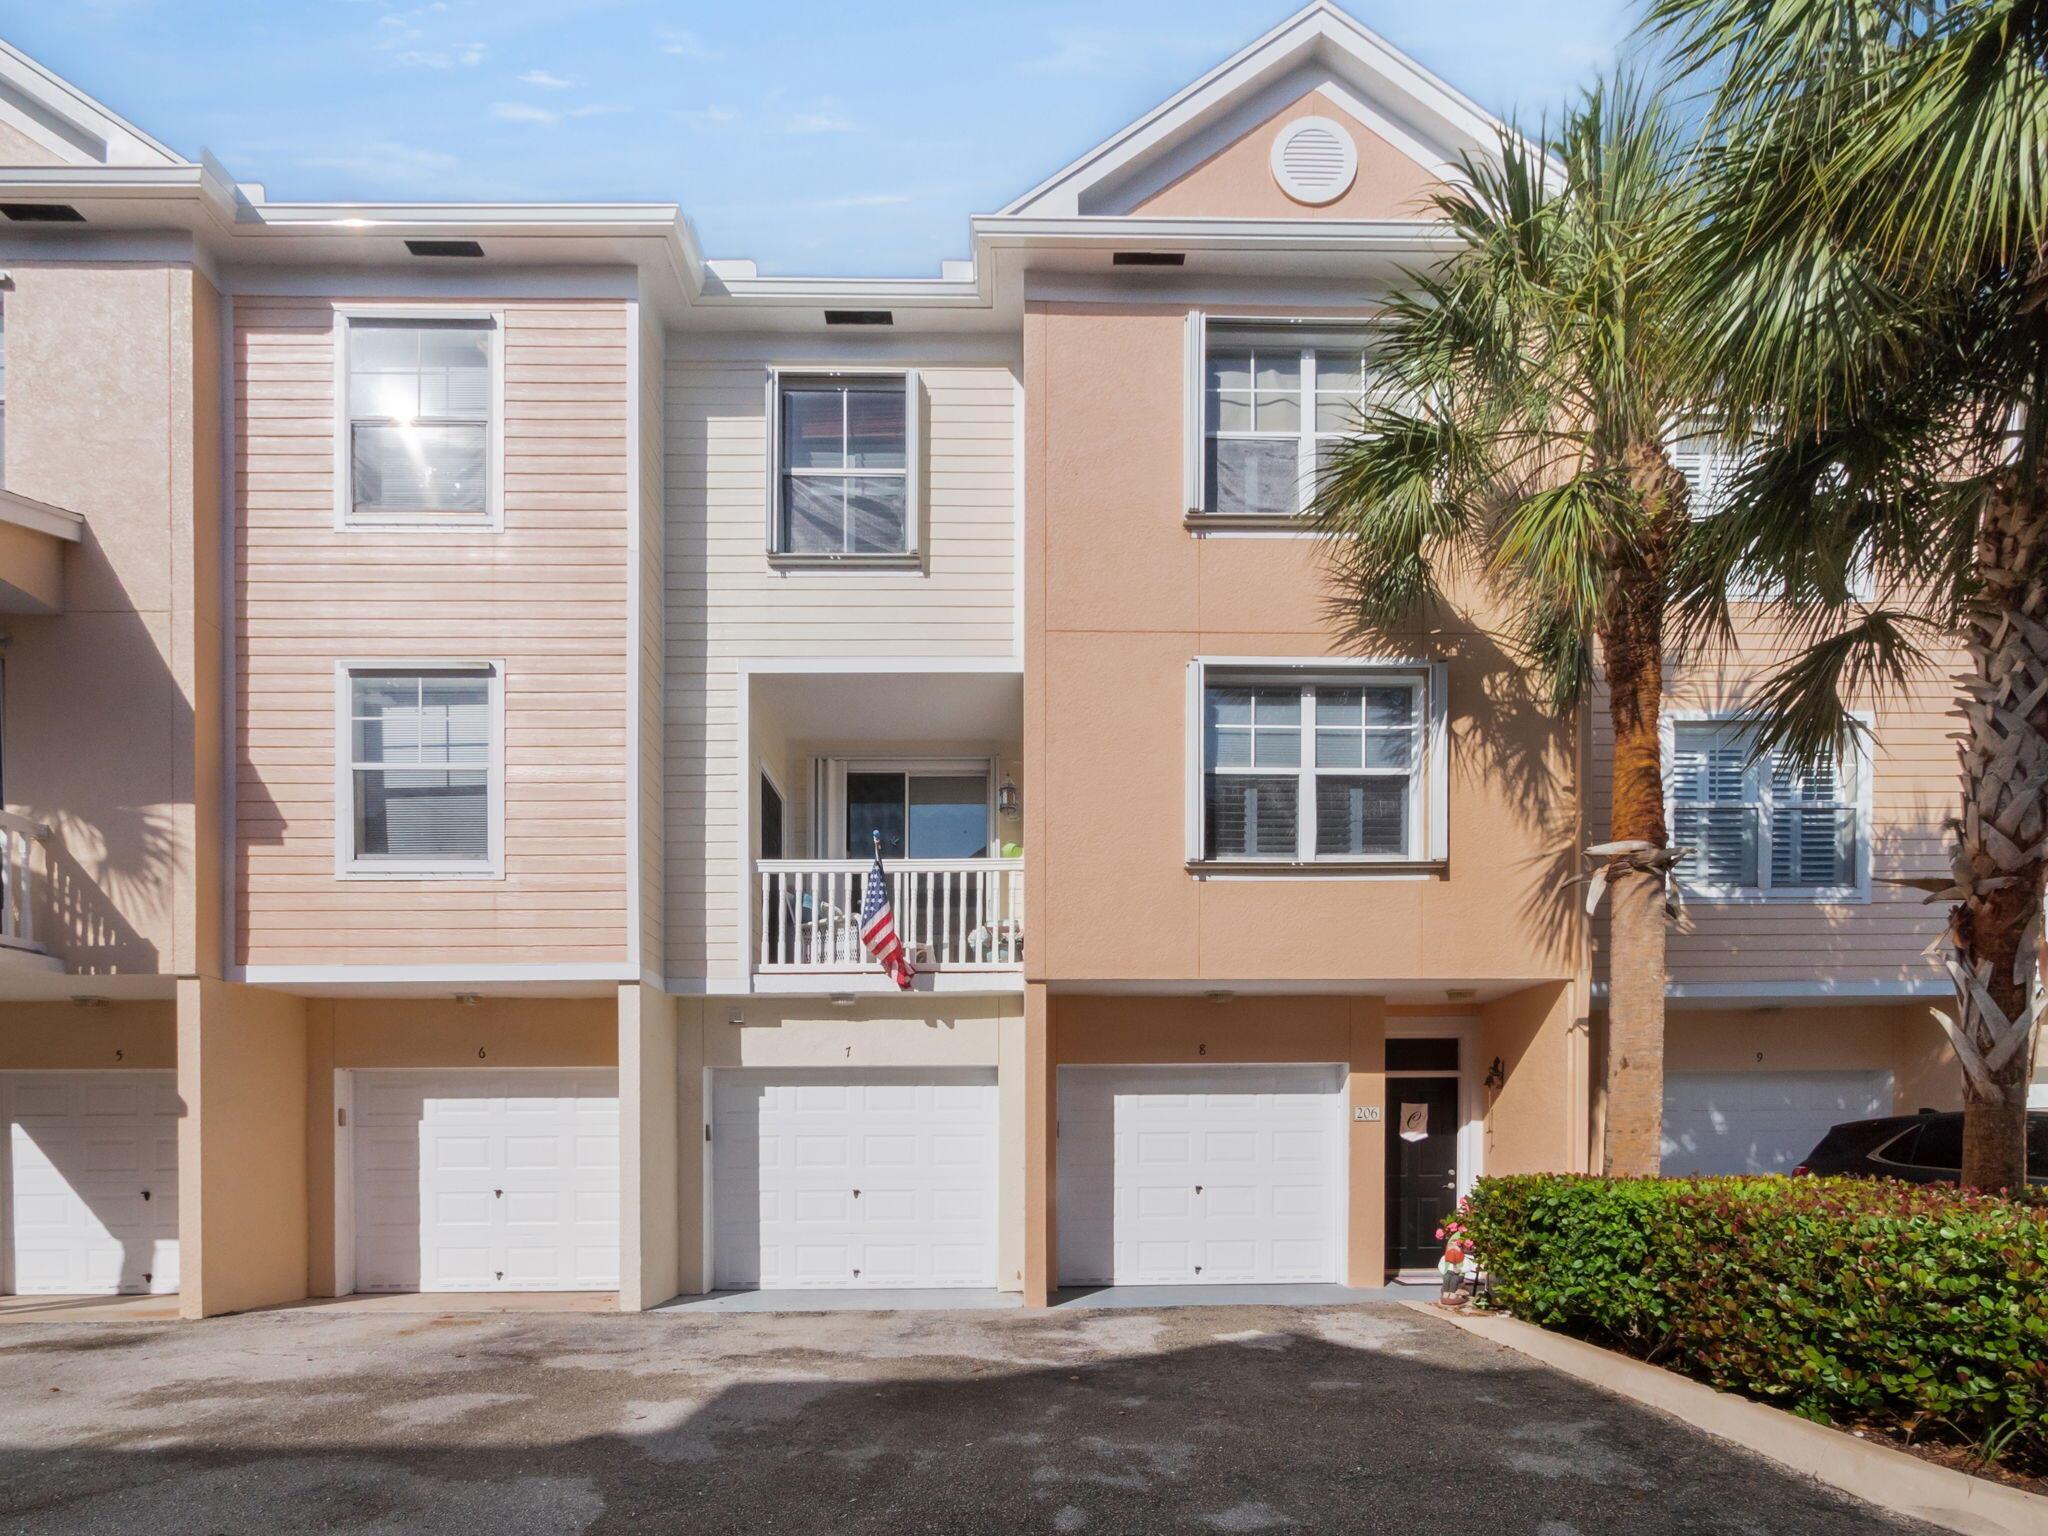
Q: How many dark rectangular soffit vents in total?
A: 4